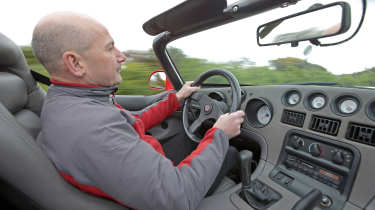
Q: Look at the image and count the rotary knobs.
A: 3